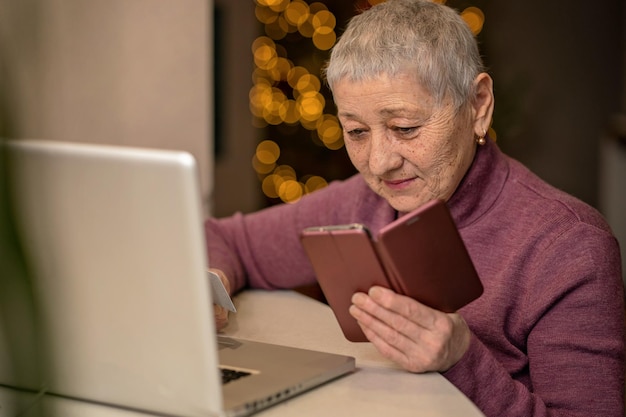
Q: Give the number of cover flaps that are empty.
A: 1